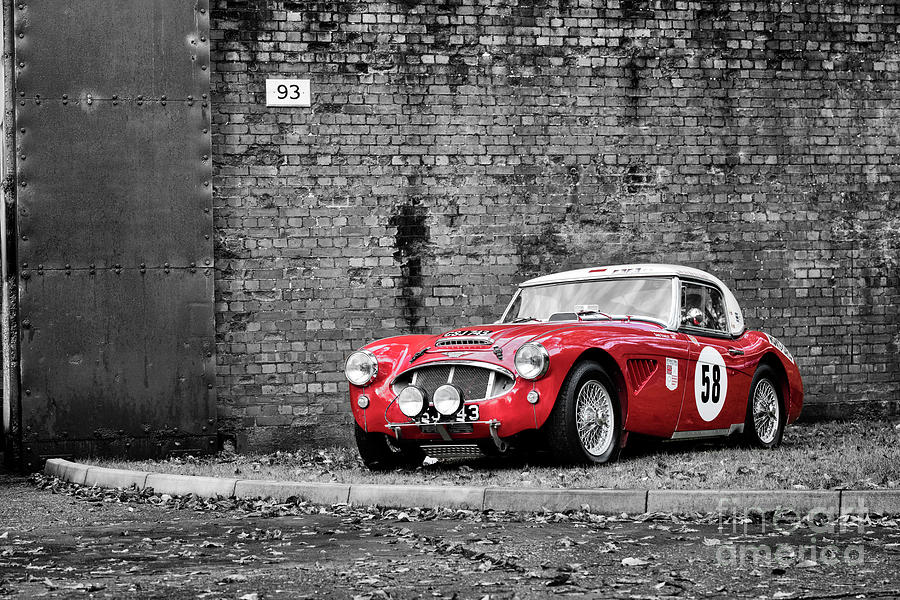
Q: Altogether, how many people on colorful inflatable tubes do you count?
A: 0